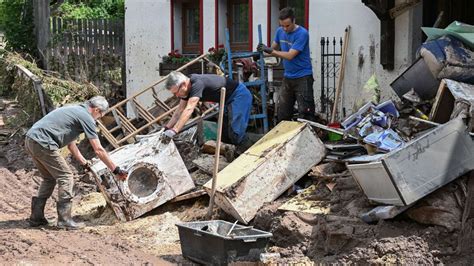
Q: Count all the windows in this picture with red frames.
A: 3